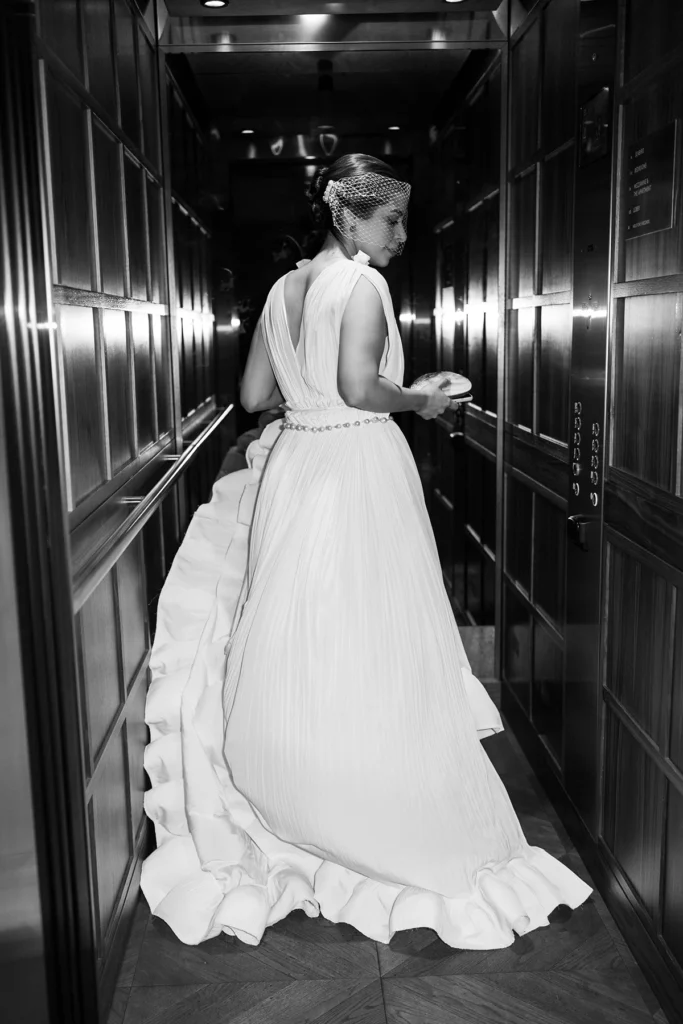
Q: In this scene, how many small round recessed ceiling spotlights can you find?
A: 4